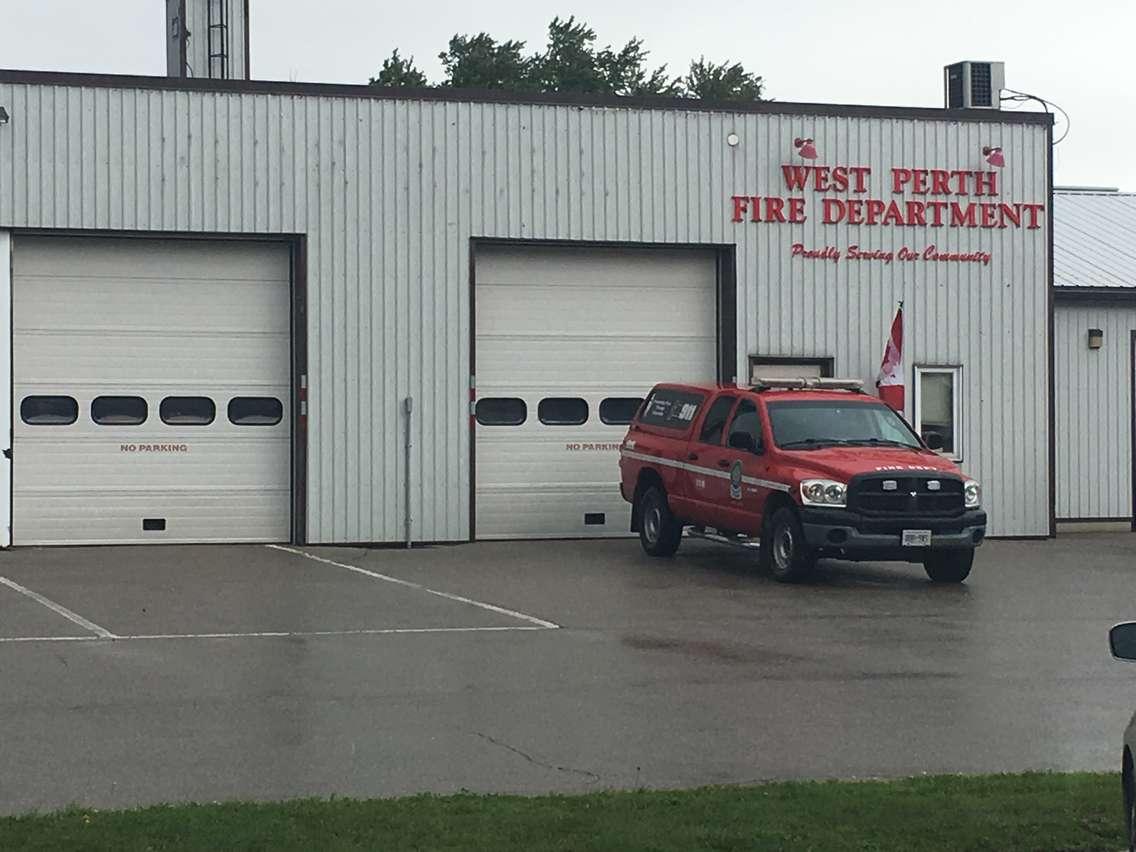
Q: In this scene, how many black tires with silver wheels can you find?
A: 2